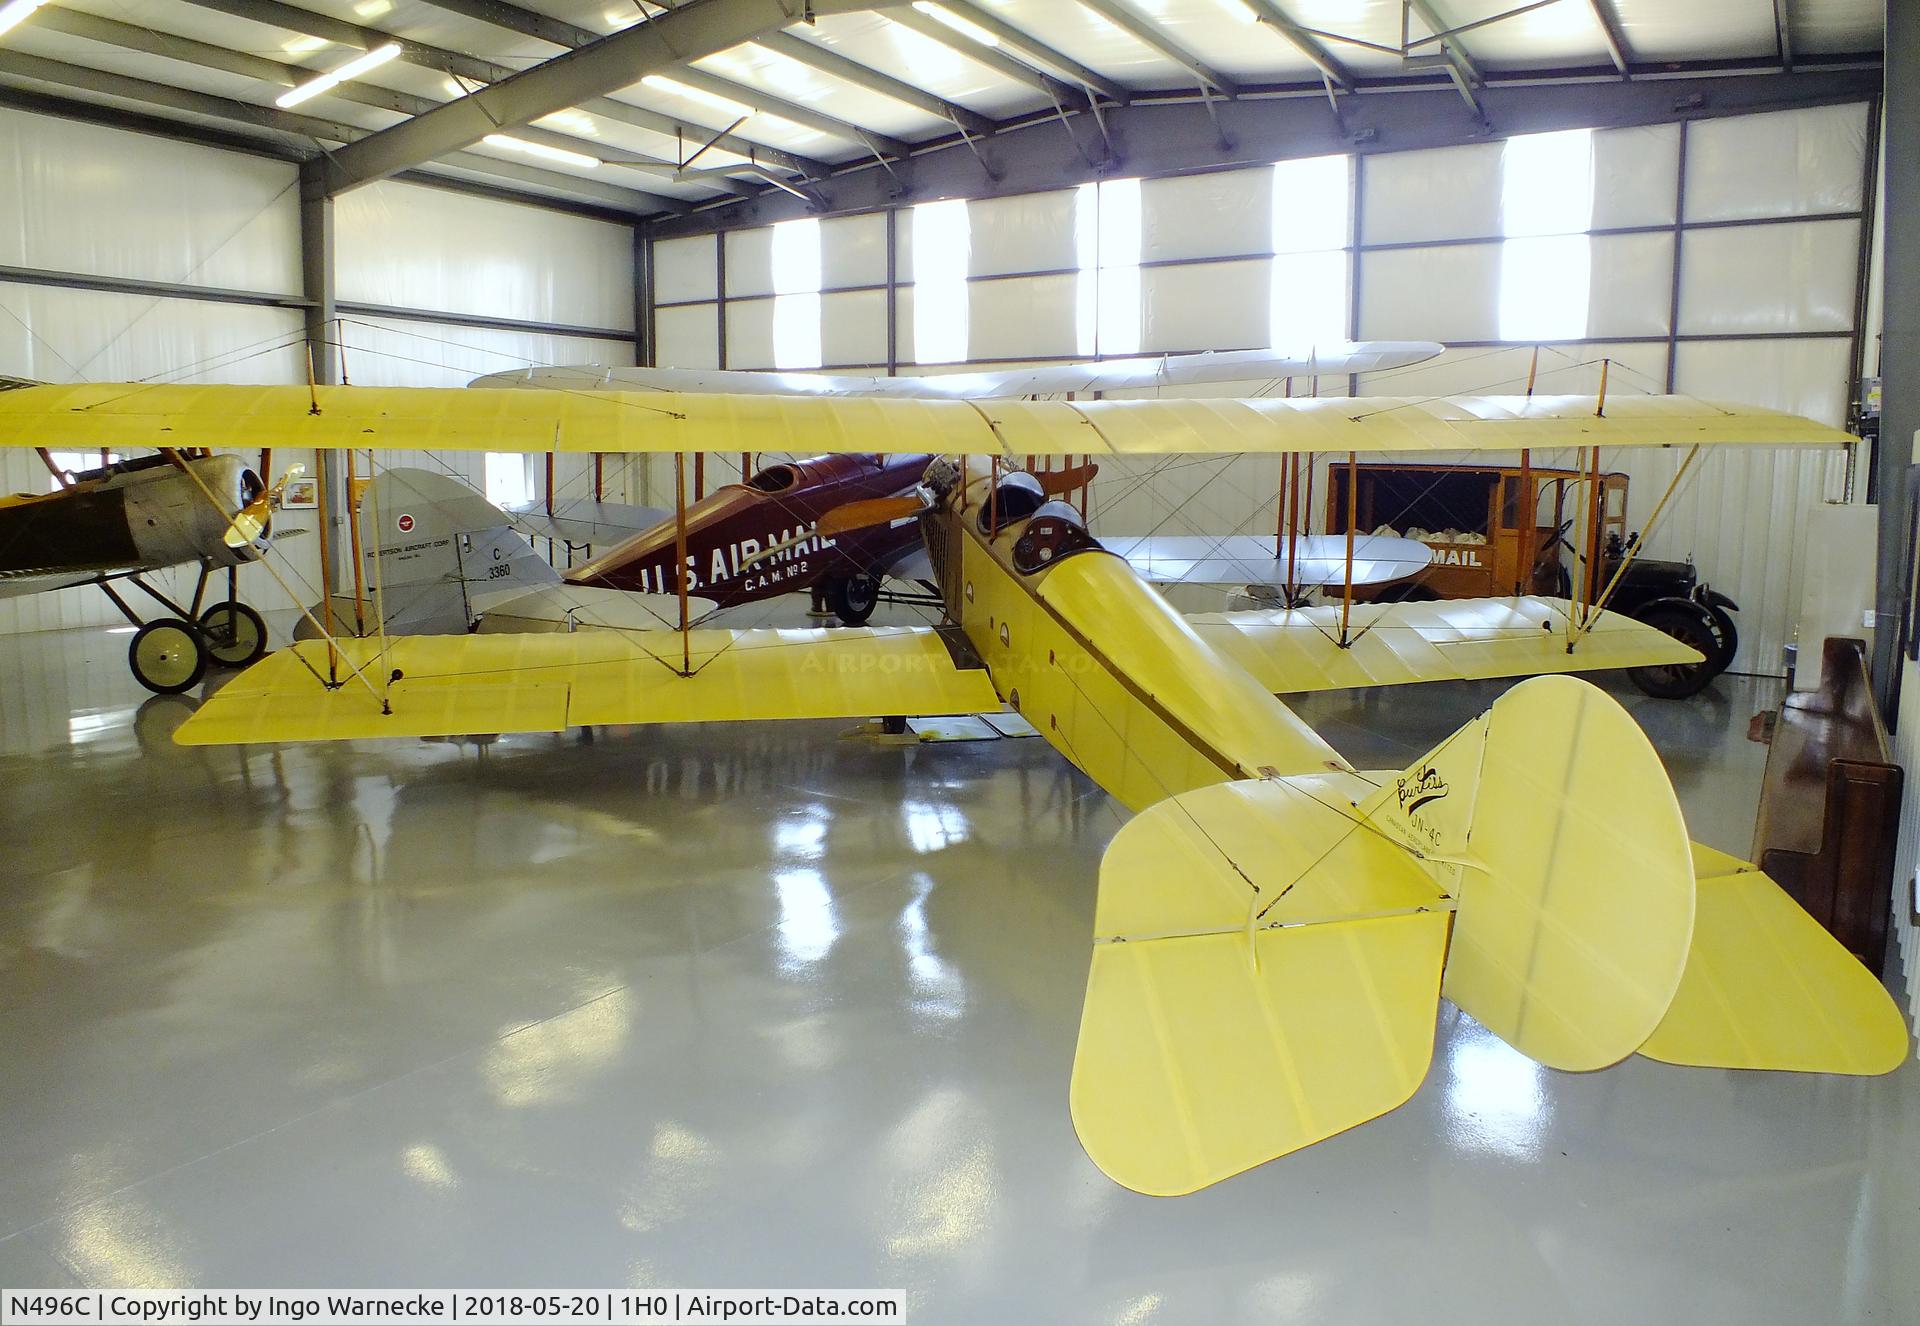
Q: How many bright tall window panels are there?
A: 5